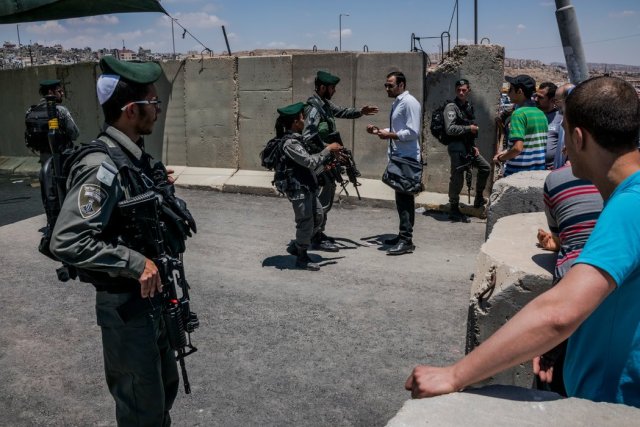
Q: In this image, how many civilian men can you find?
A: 6